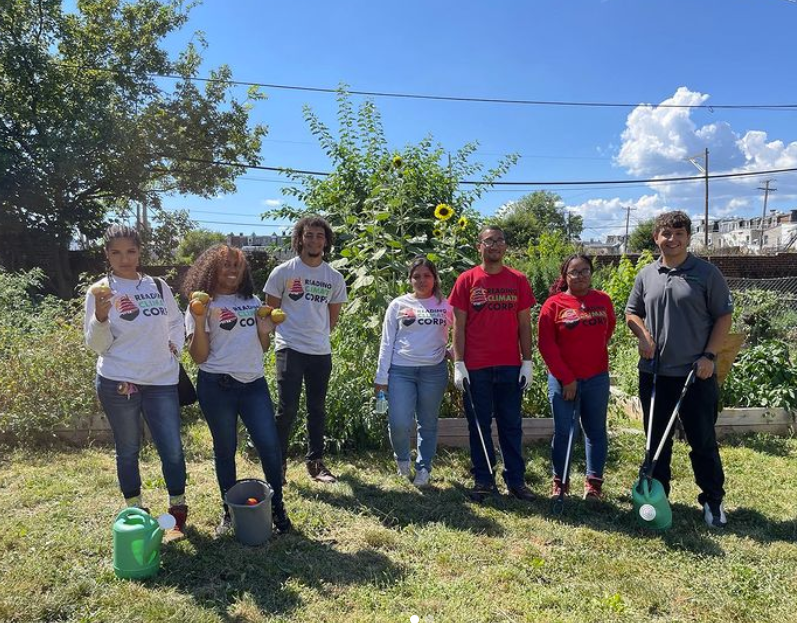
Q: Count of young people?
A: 7